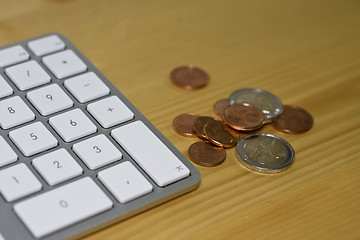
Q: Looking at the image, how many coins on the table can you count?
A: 10